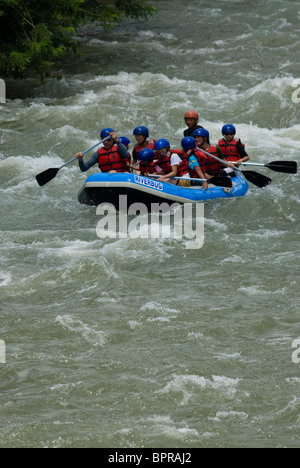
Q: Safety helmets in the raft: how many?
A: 9